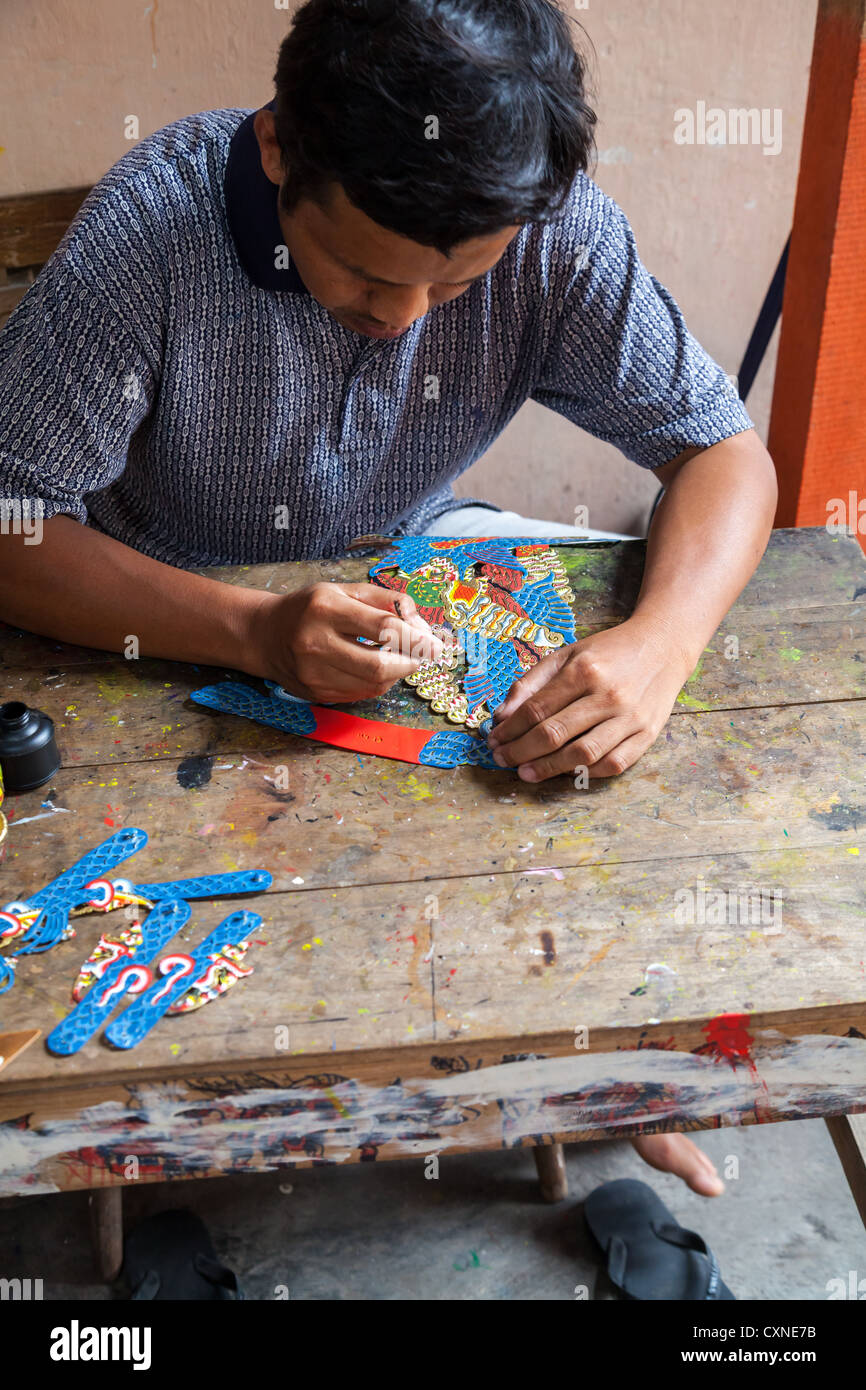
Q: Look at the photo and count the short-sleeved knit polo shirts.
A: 1